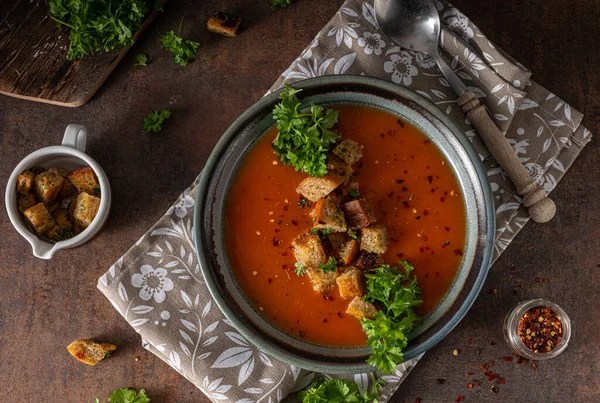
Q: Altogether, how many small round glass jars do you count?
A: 1